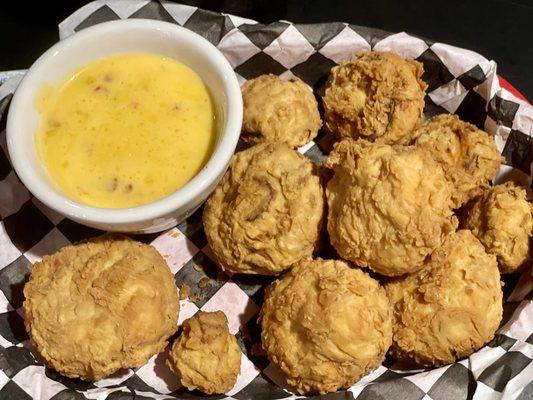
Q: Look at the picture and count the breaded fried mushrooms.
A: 10